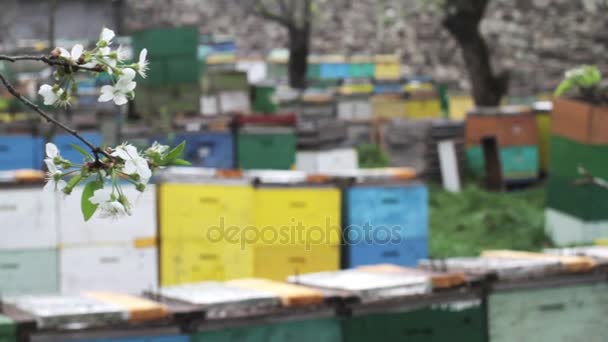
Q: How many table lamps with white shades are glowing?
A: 0